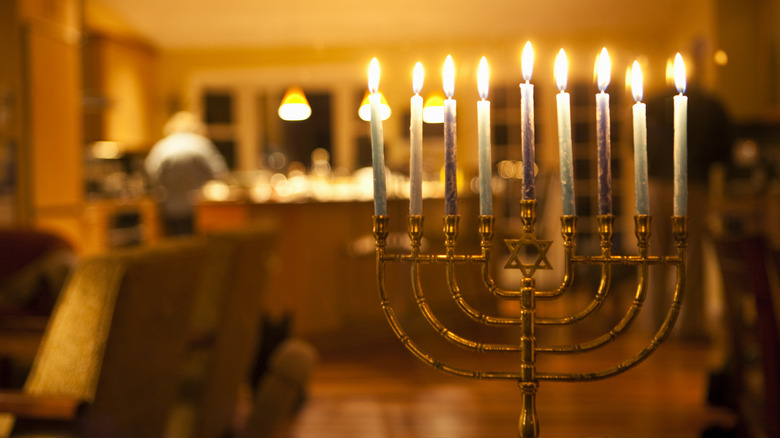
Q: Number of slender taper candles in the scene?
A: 9